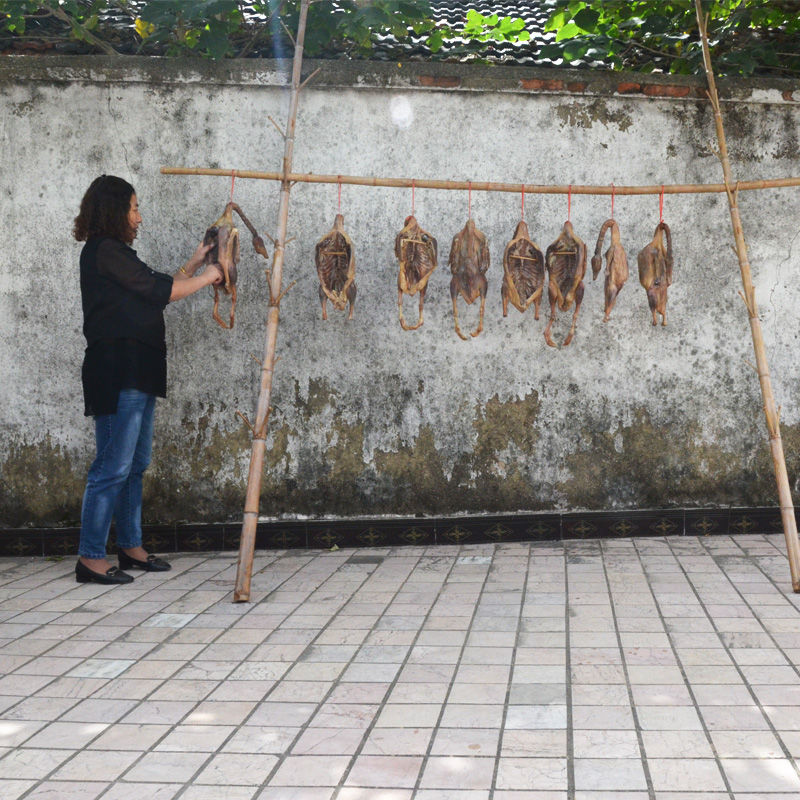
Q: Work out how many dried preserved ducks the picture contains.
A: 8